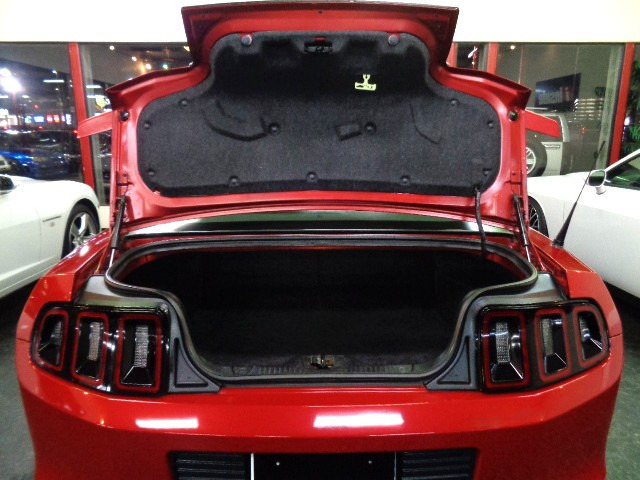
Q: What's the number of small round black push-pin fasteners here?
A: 11